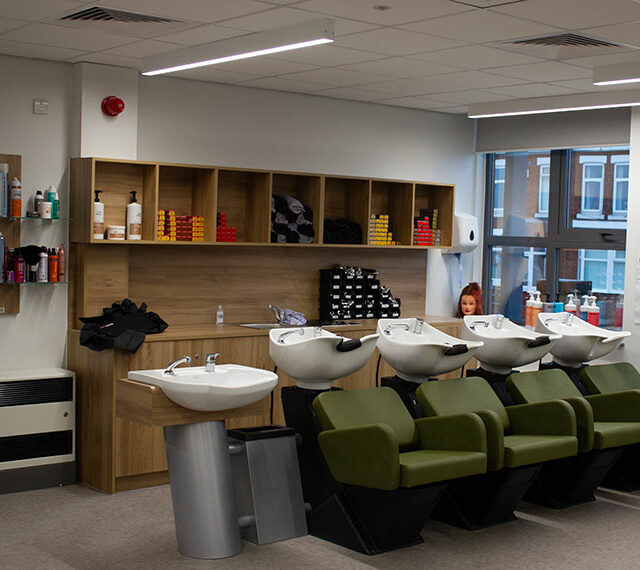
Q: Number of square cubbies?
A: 7